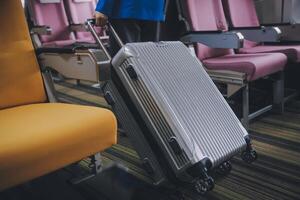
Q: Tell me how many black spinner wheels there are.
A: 3